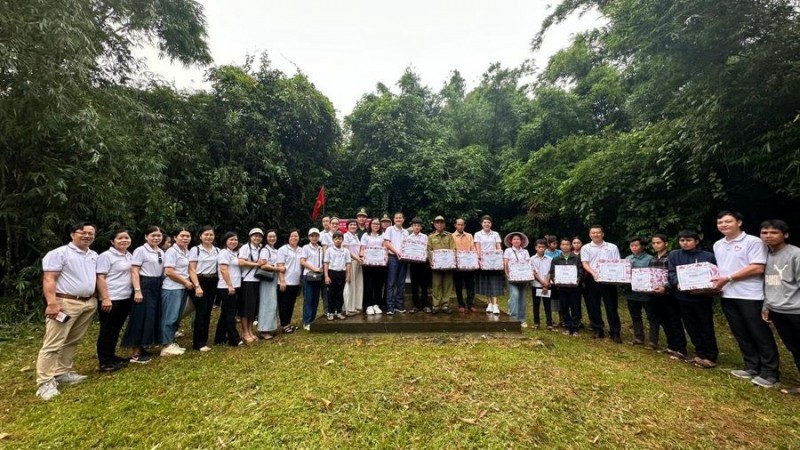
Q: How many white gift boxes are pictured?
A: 10